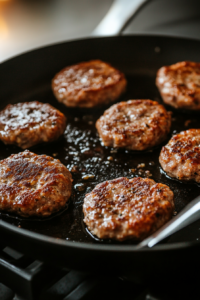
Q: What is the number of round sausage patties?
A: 7